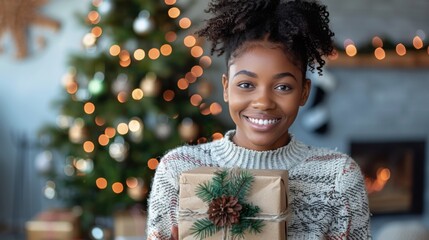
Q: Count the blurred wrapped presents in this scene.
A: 2